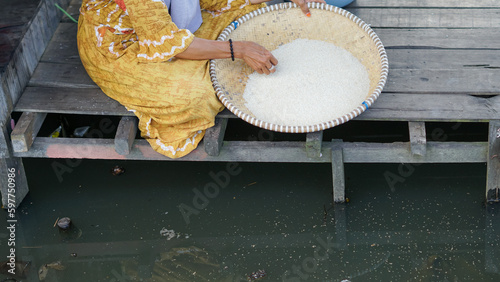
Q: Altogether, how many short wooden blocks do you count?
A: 5